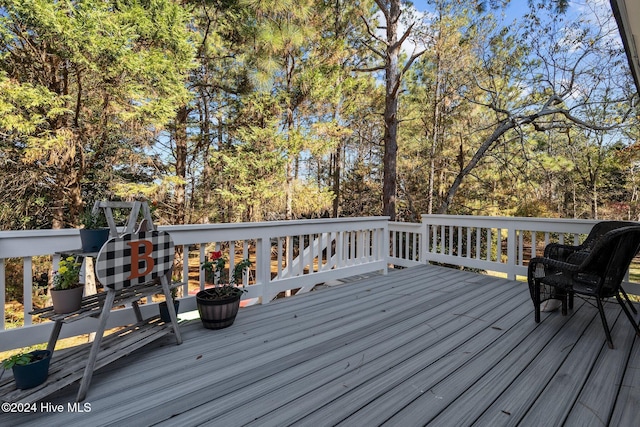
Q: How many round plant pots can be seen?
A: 5